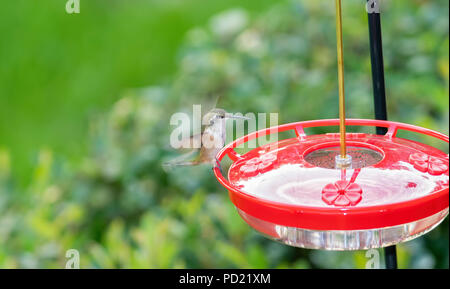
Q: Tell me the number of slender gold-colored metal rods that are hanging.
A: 1